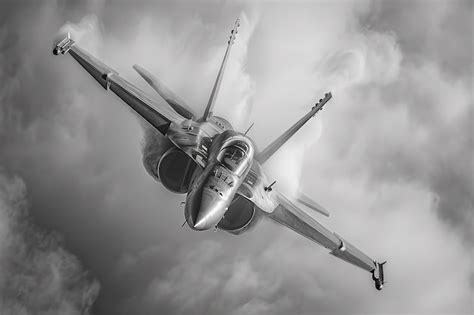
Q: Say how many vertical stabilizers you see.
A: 2